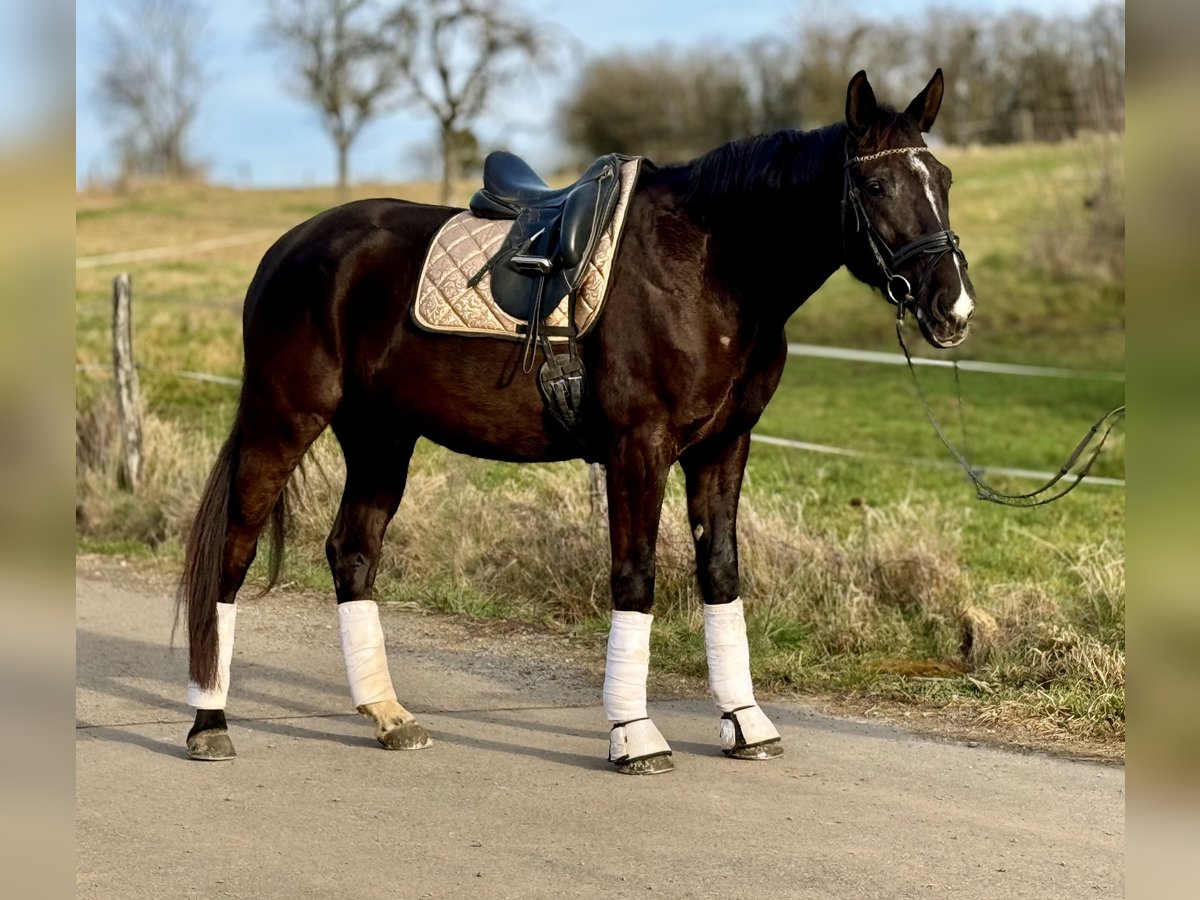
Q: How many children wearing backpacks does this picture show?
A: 0